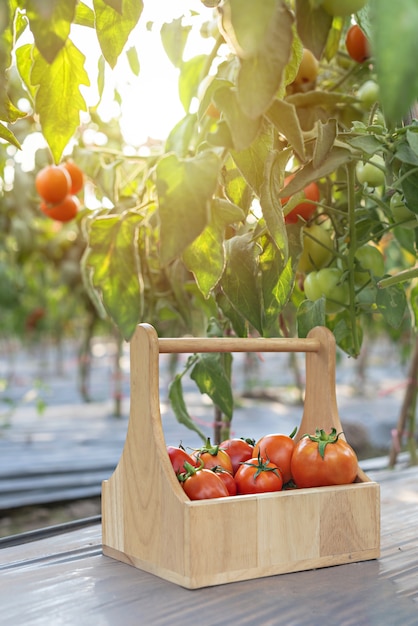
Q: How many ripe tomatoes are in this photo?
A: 13